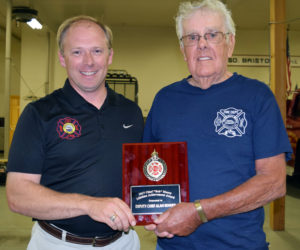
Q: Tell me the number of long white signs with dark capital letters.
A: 1